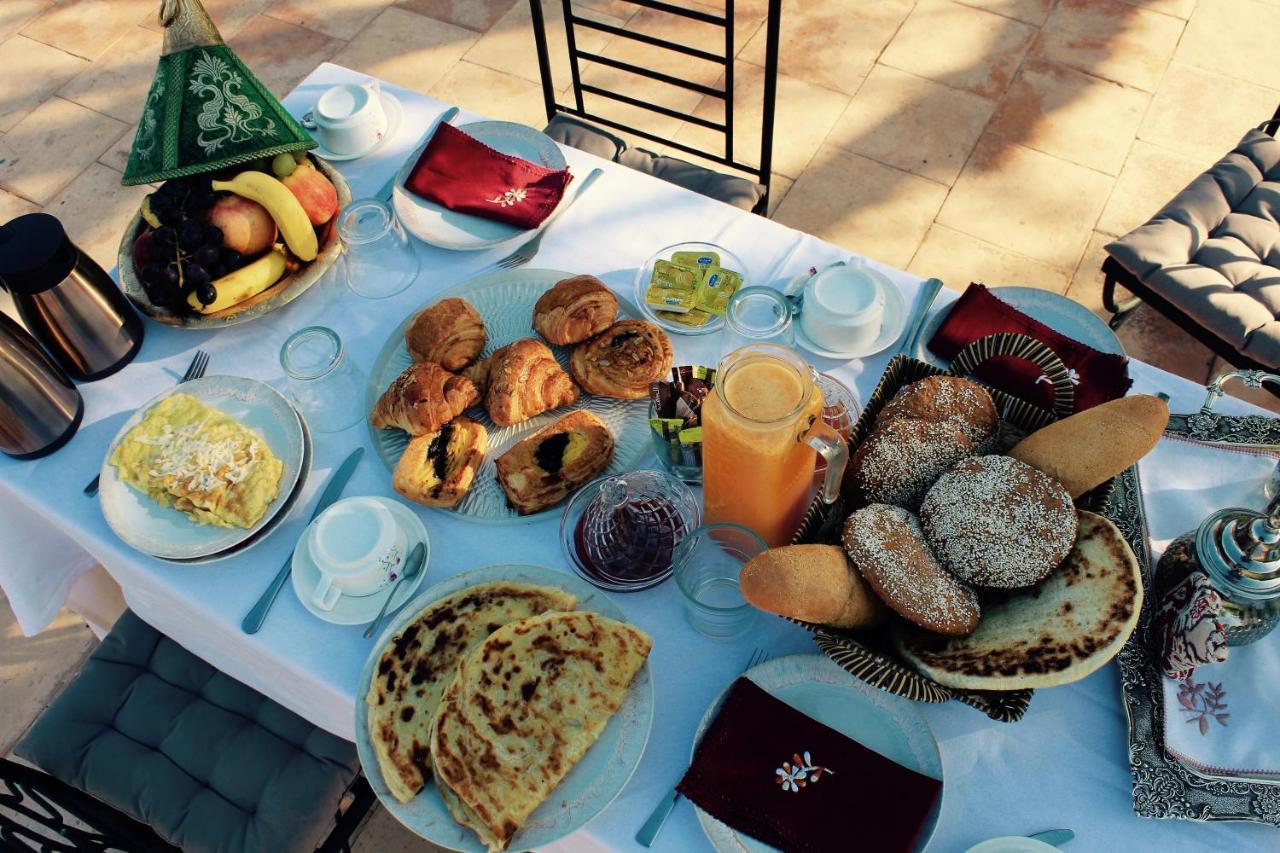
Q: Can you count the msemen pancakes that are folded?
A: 2